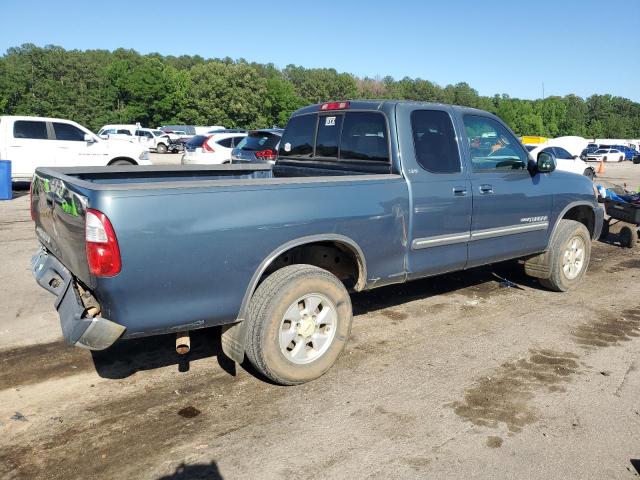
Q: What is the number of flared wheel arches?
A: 2